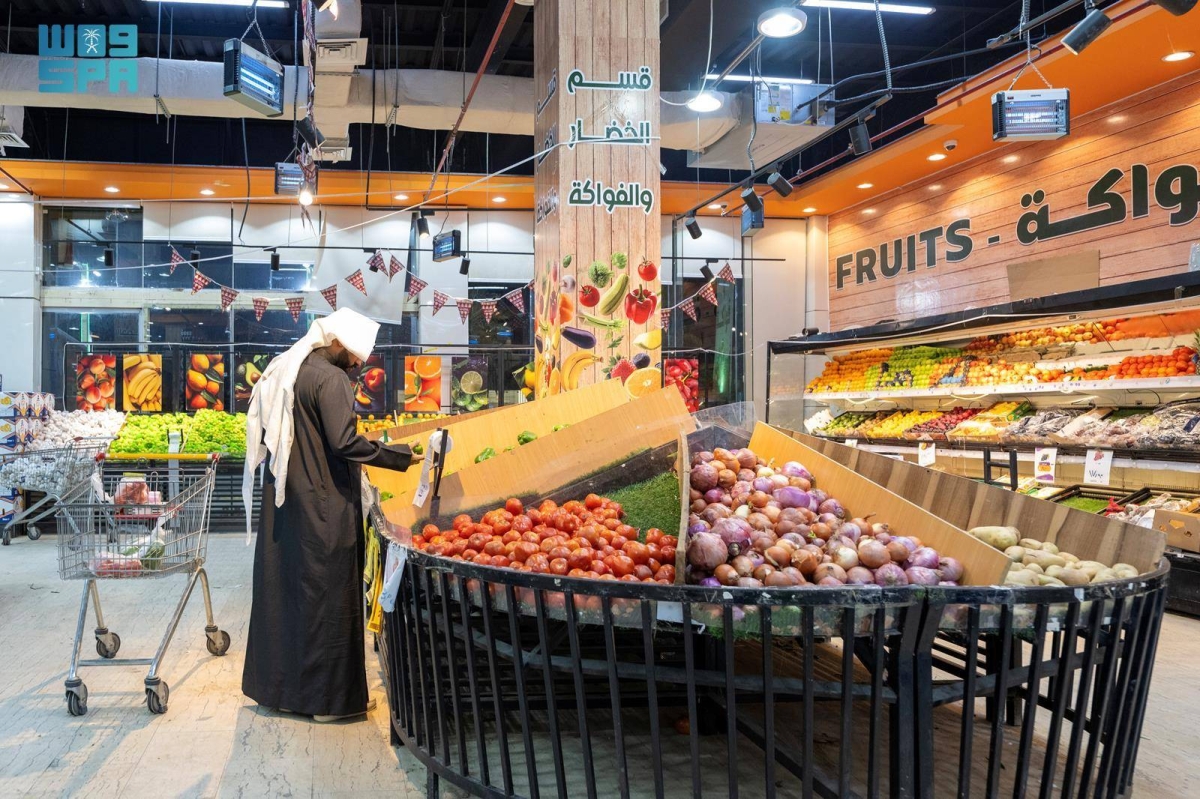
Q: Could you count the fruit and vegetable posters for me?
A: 9